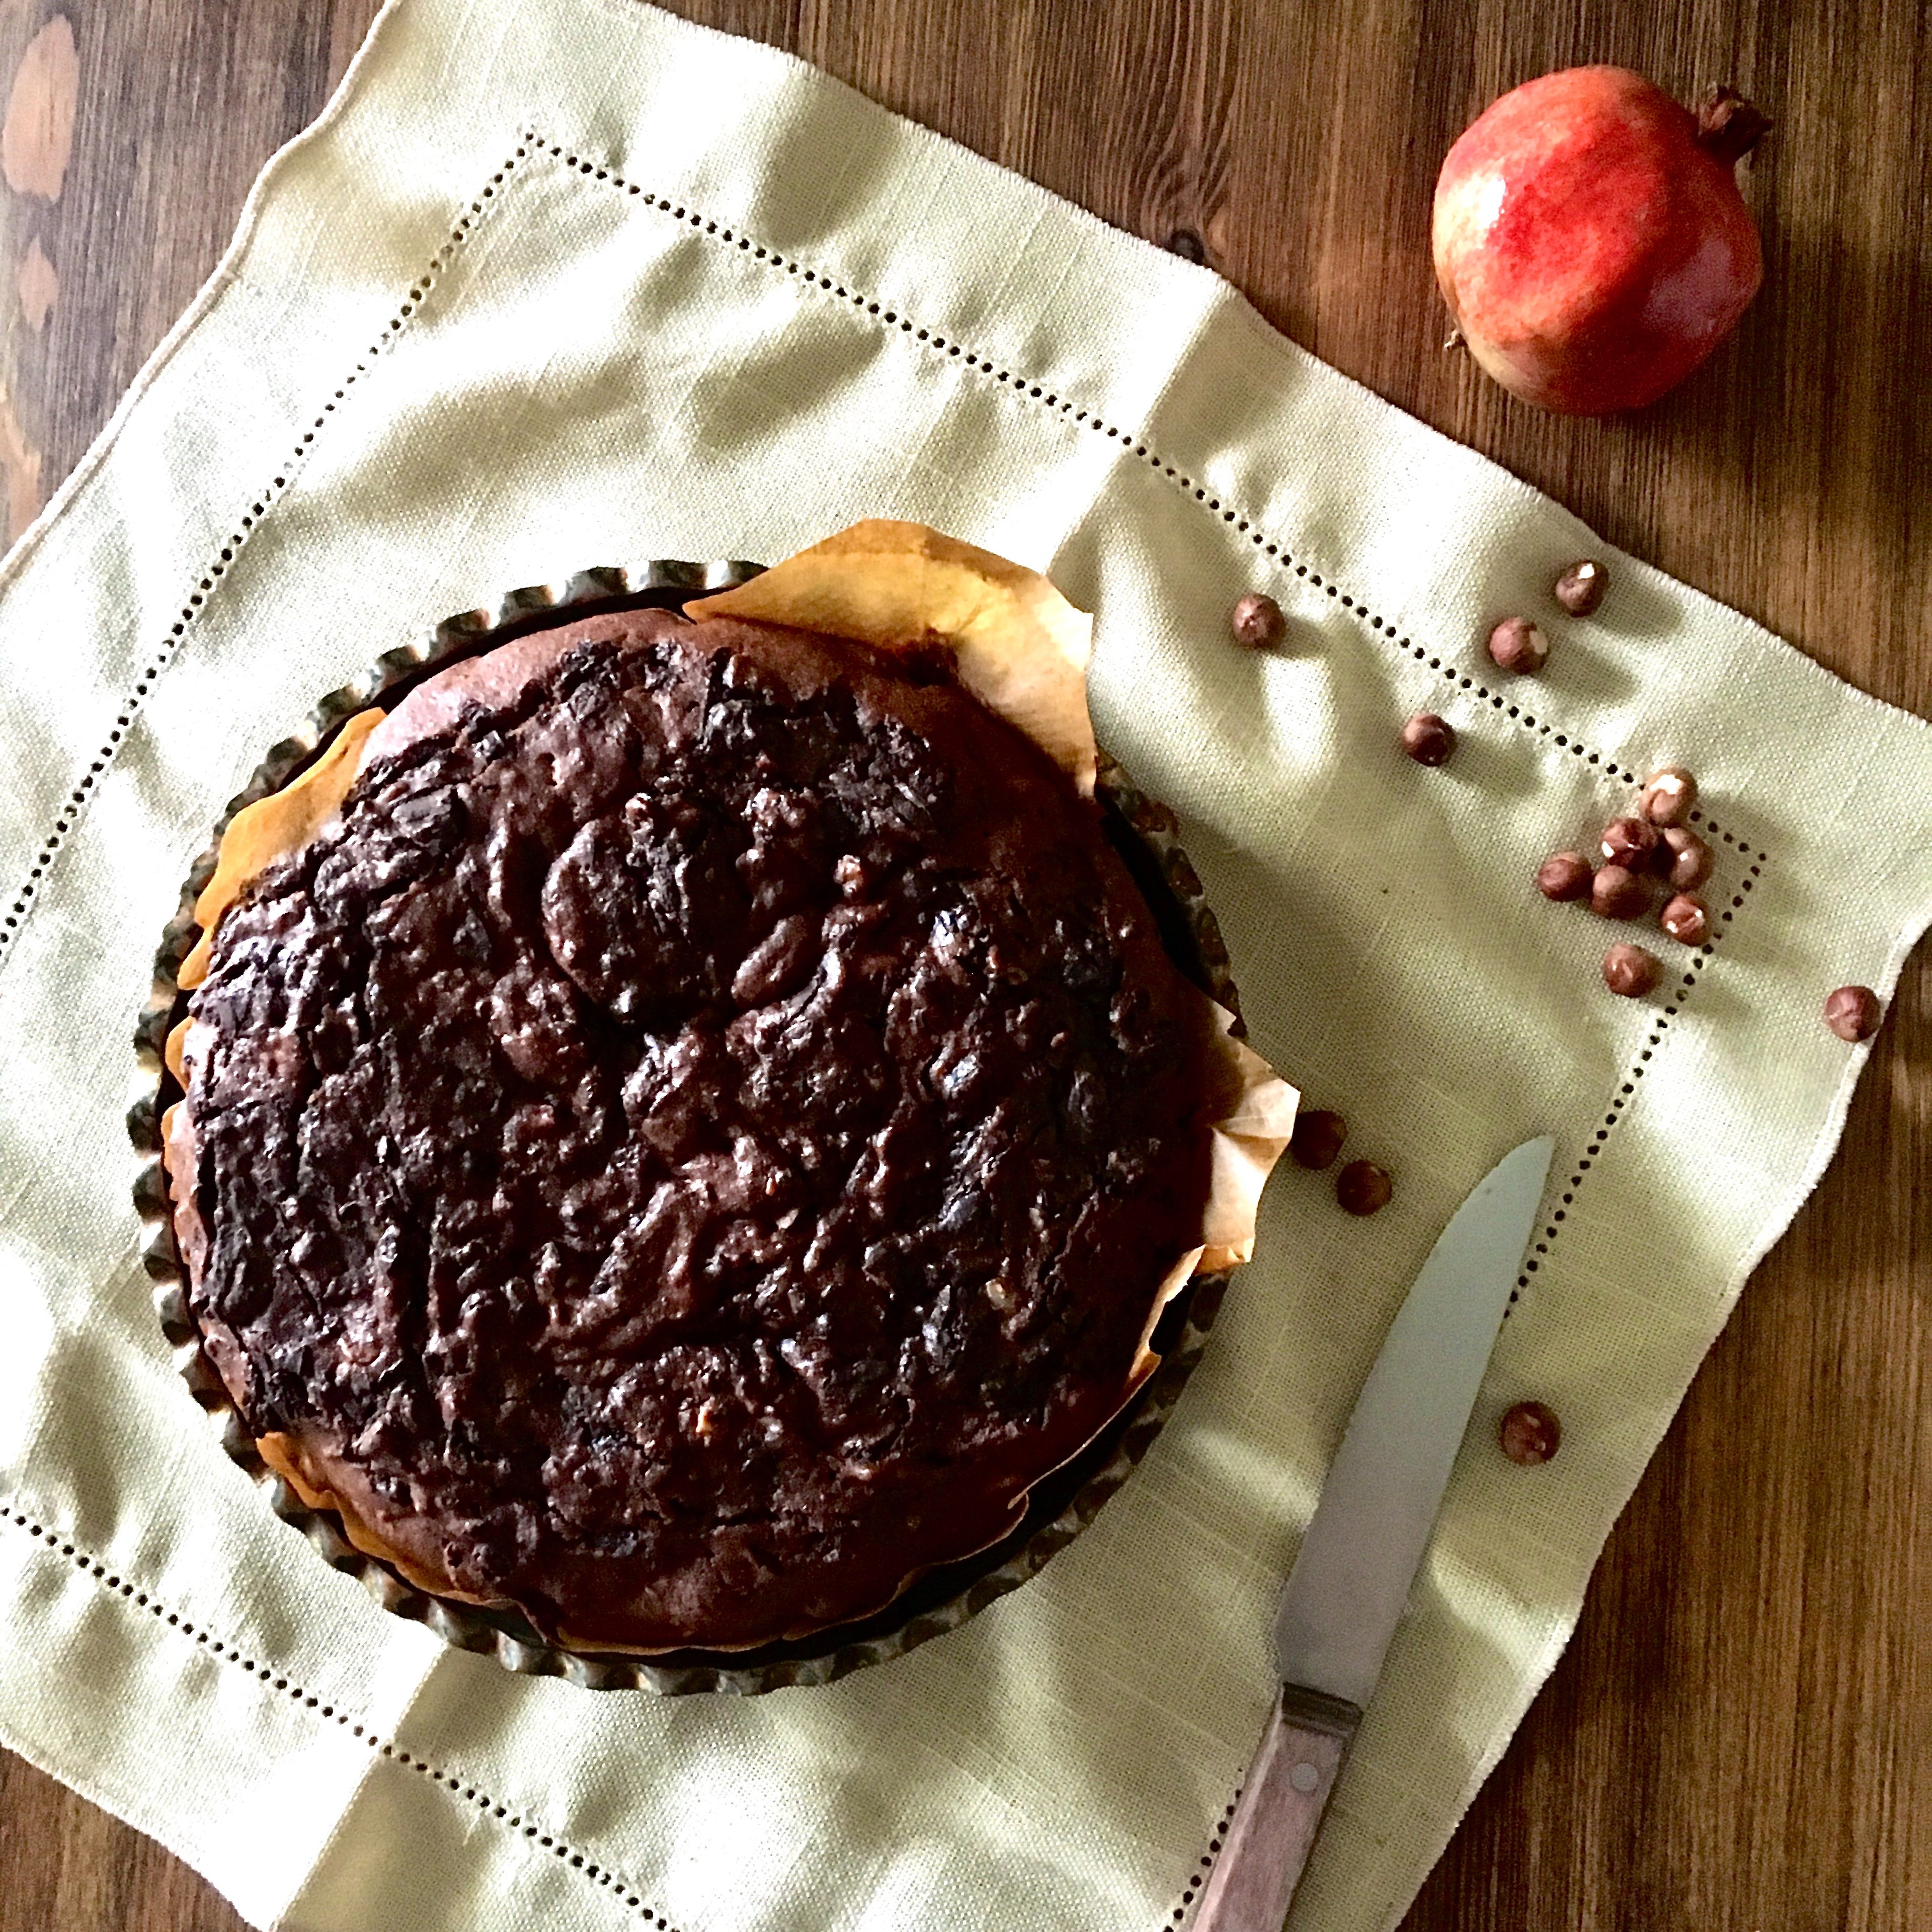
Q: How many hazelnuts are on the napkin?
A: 15